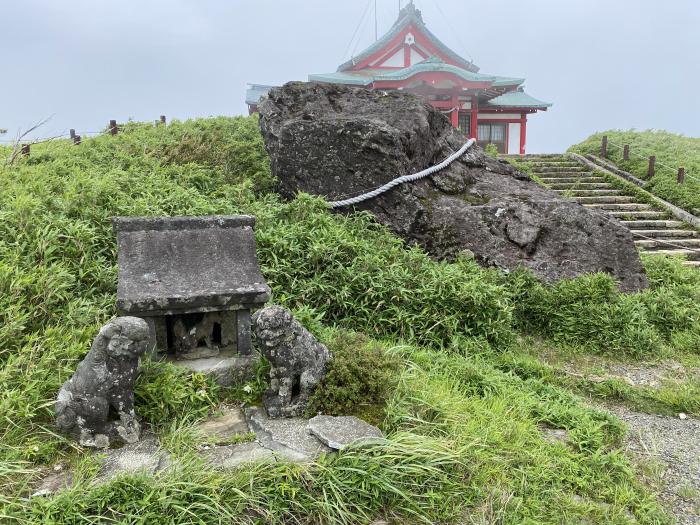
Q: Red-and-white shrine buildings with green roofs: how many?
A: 1